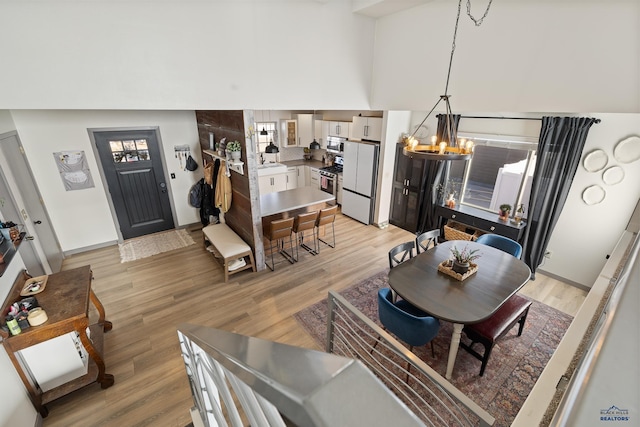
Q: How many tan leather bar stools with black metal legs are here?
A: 3